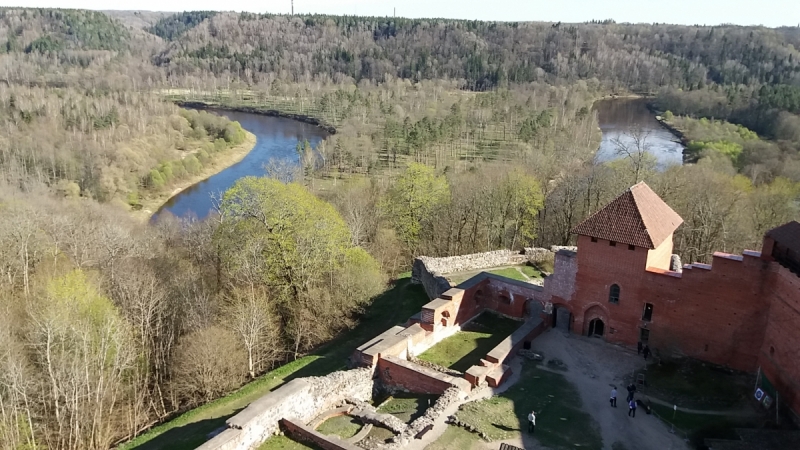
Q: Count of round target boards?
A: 1